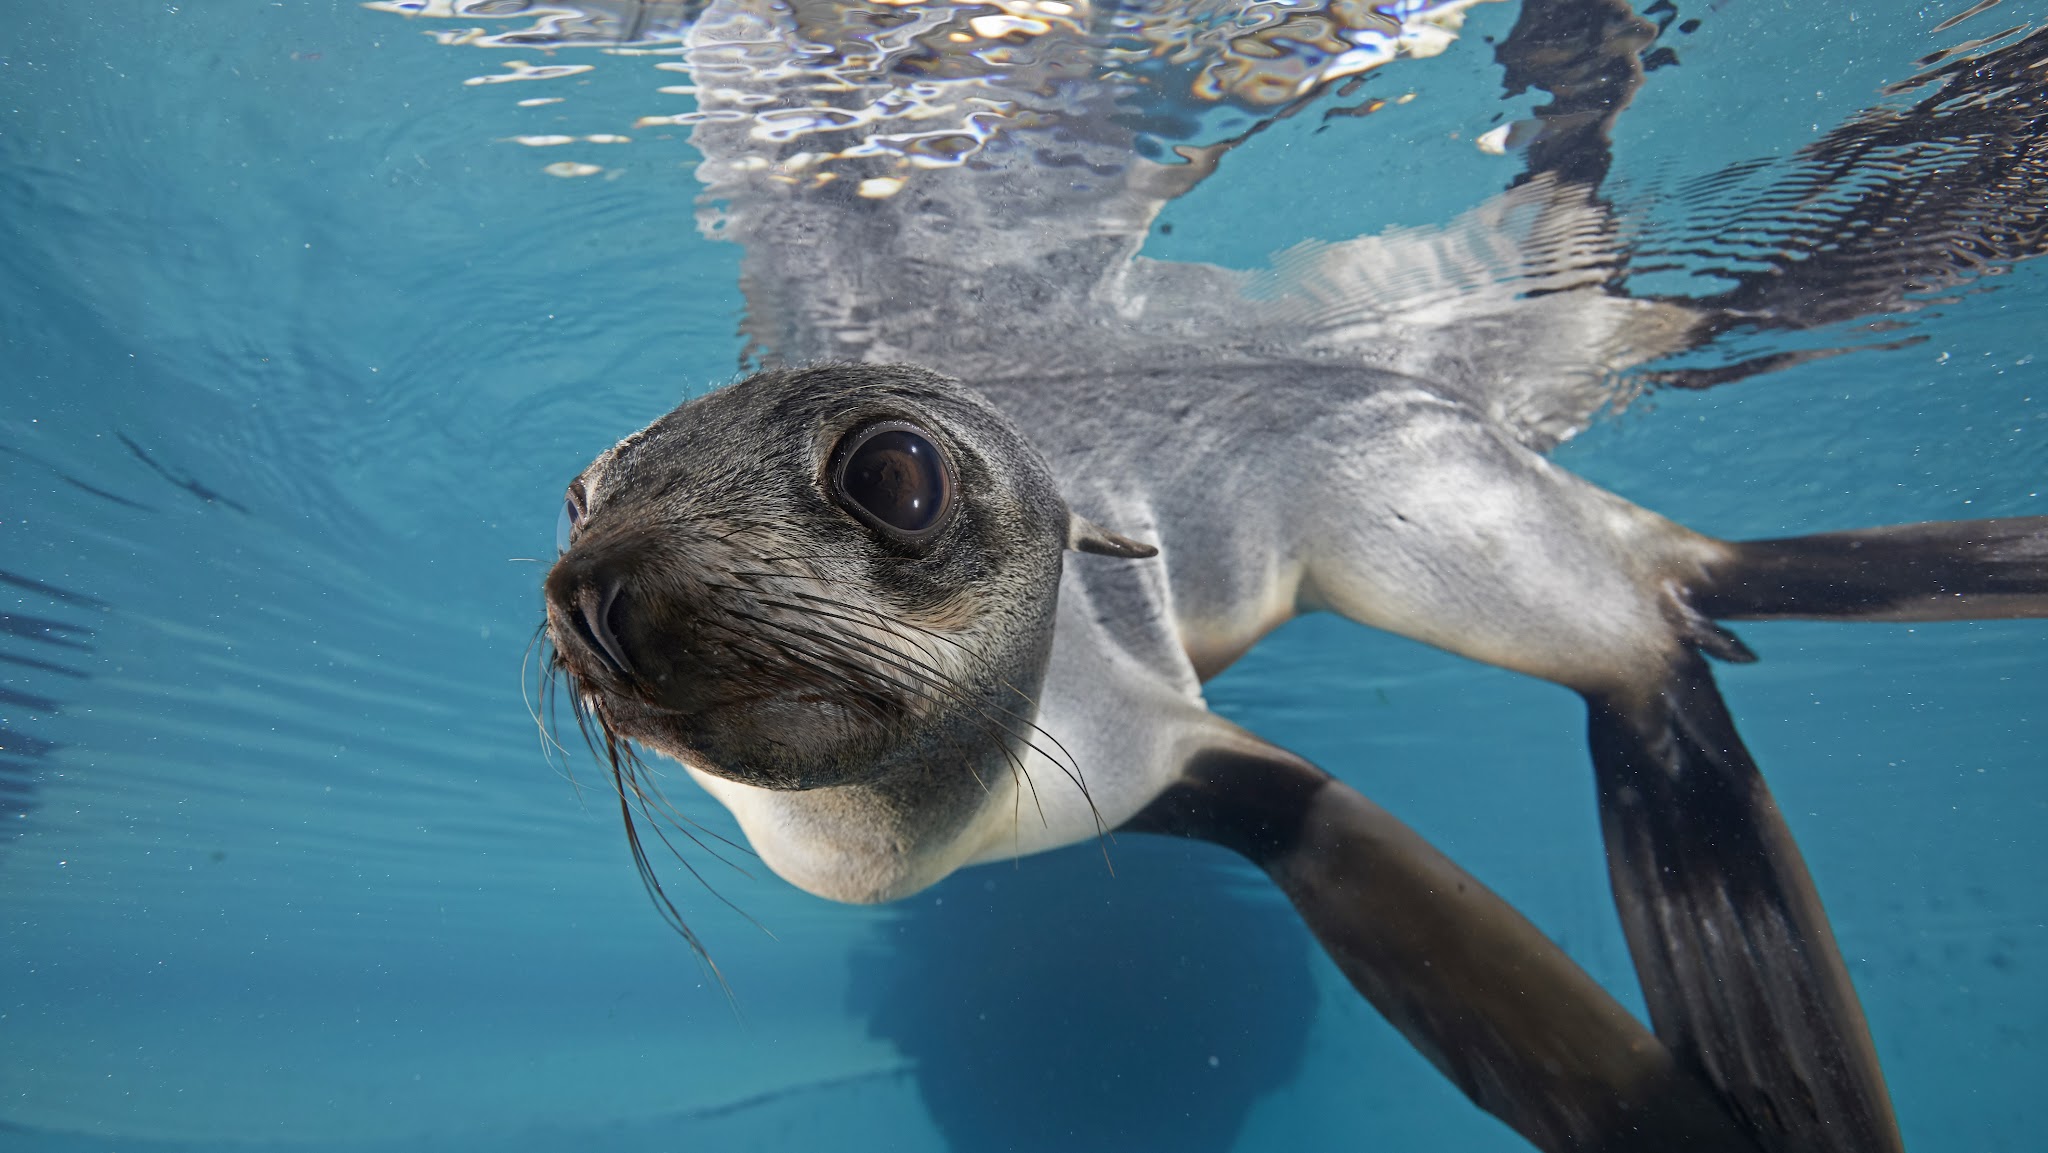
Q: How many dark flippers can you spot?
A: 3